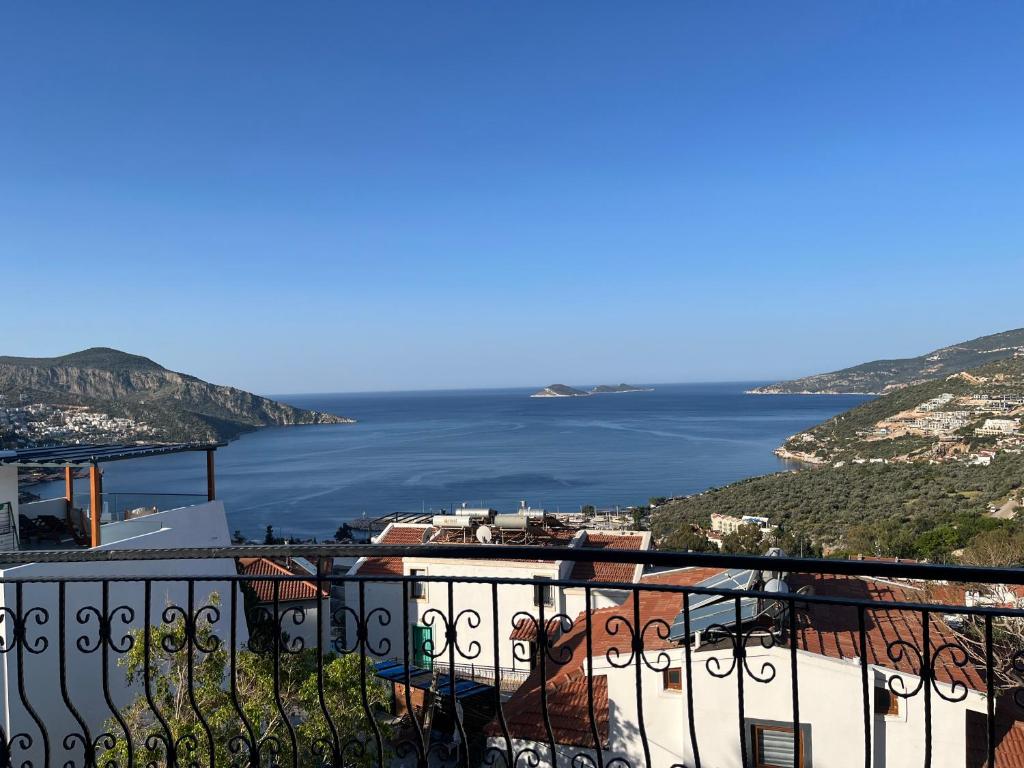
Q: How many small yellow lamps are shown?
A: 0